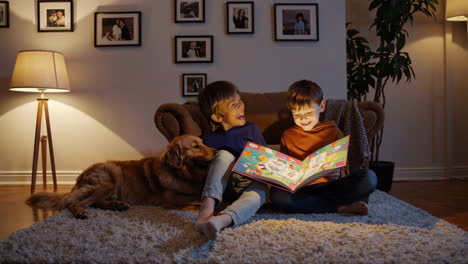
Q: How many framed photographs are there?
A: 8